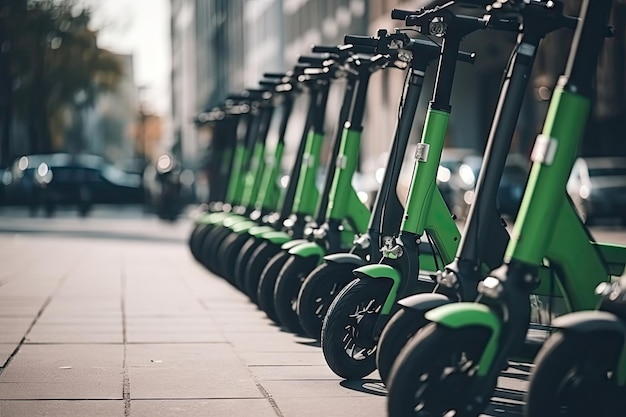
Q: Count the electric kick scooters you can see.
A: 13